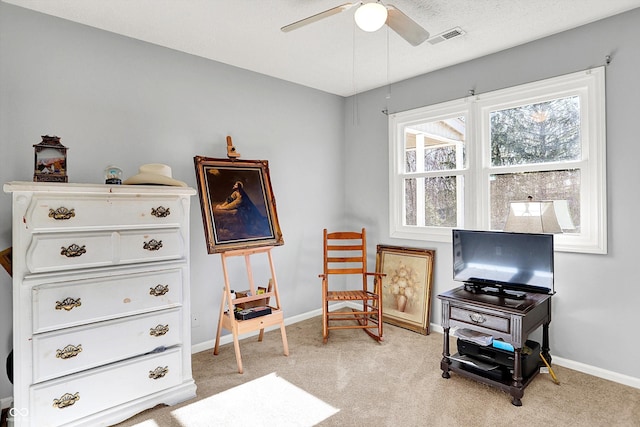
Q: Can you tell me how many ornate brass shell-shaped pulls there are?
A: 10